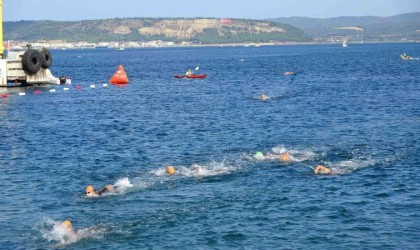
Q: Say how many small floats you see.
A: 8